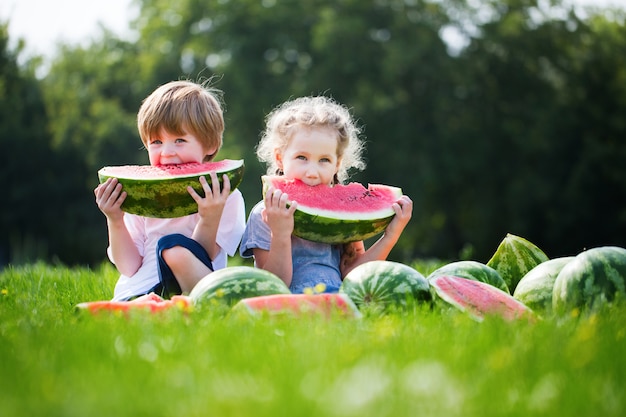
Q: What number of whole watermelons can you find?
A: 5